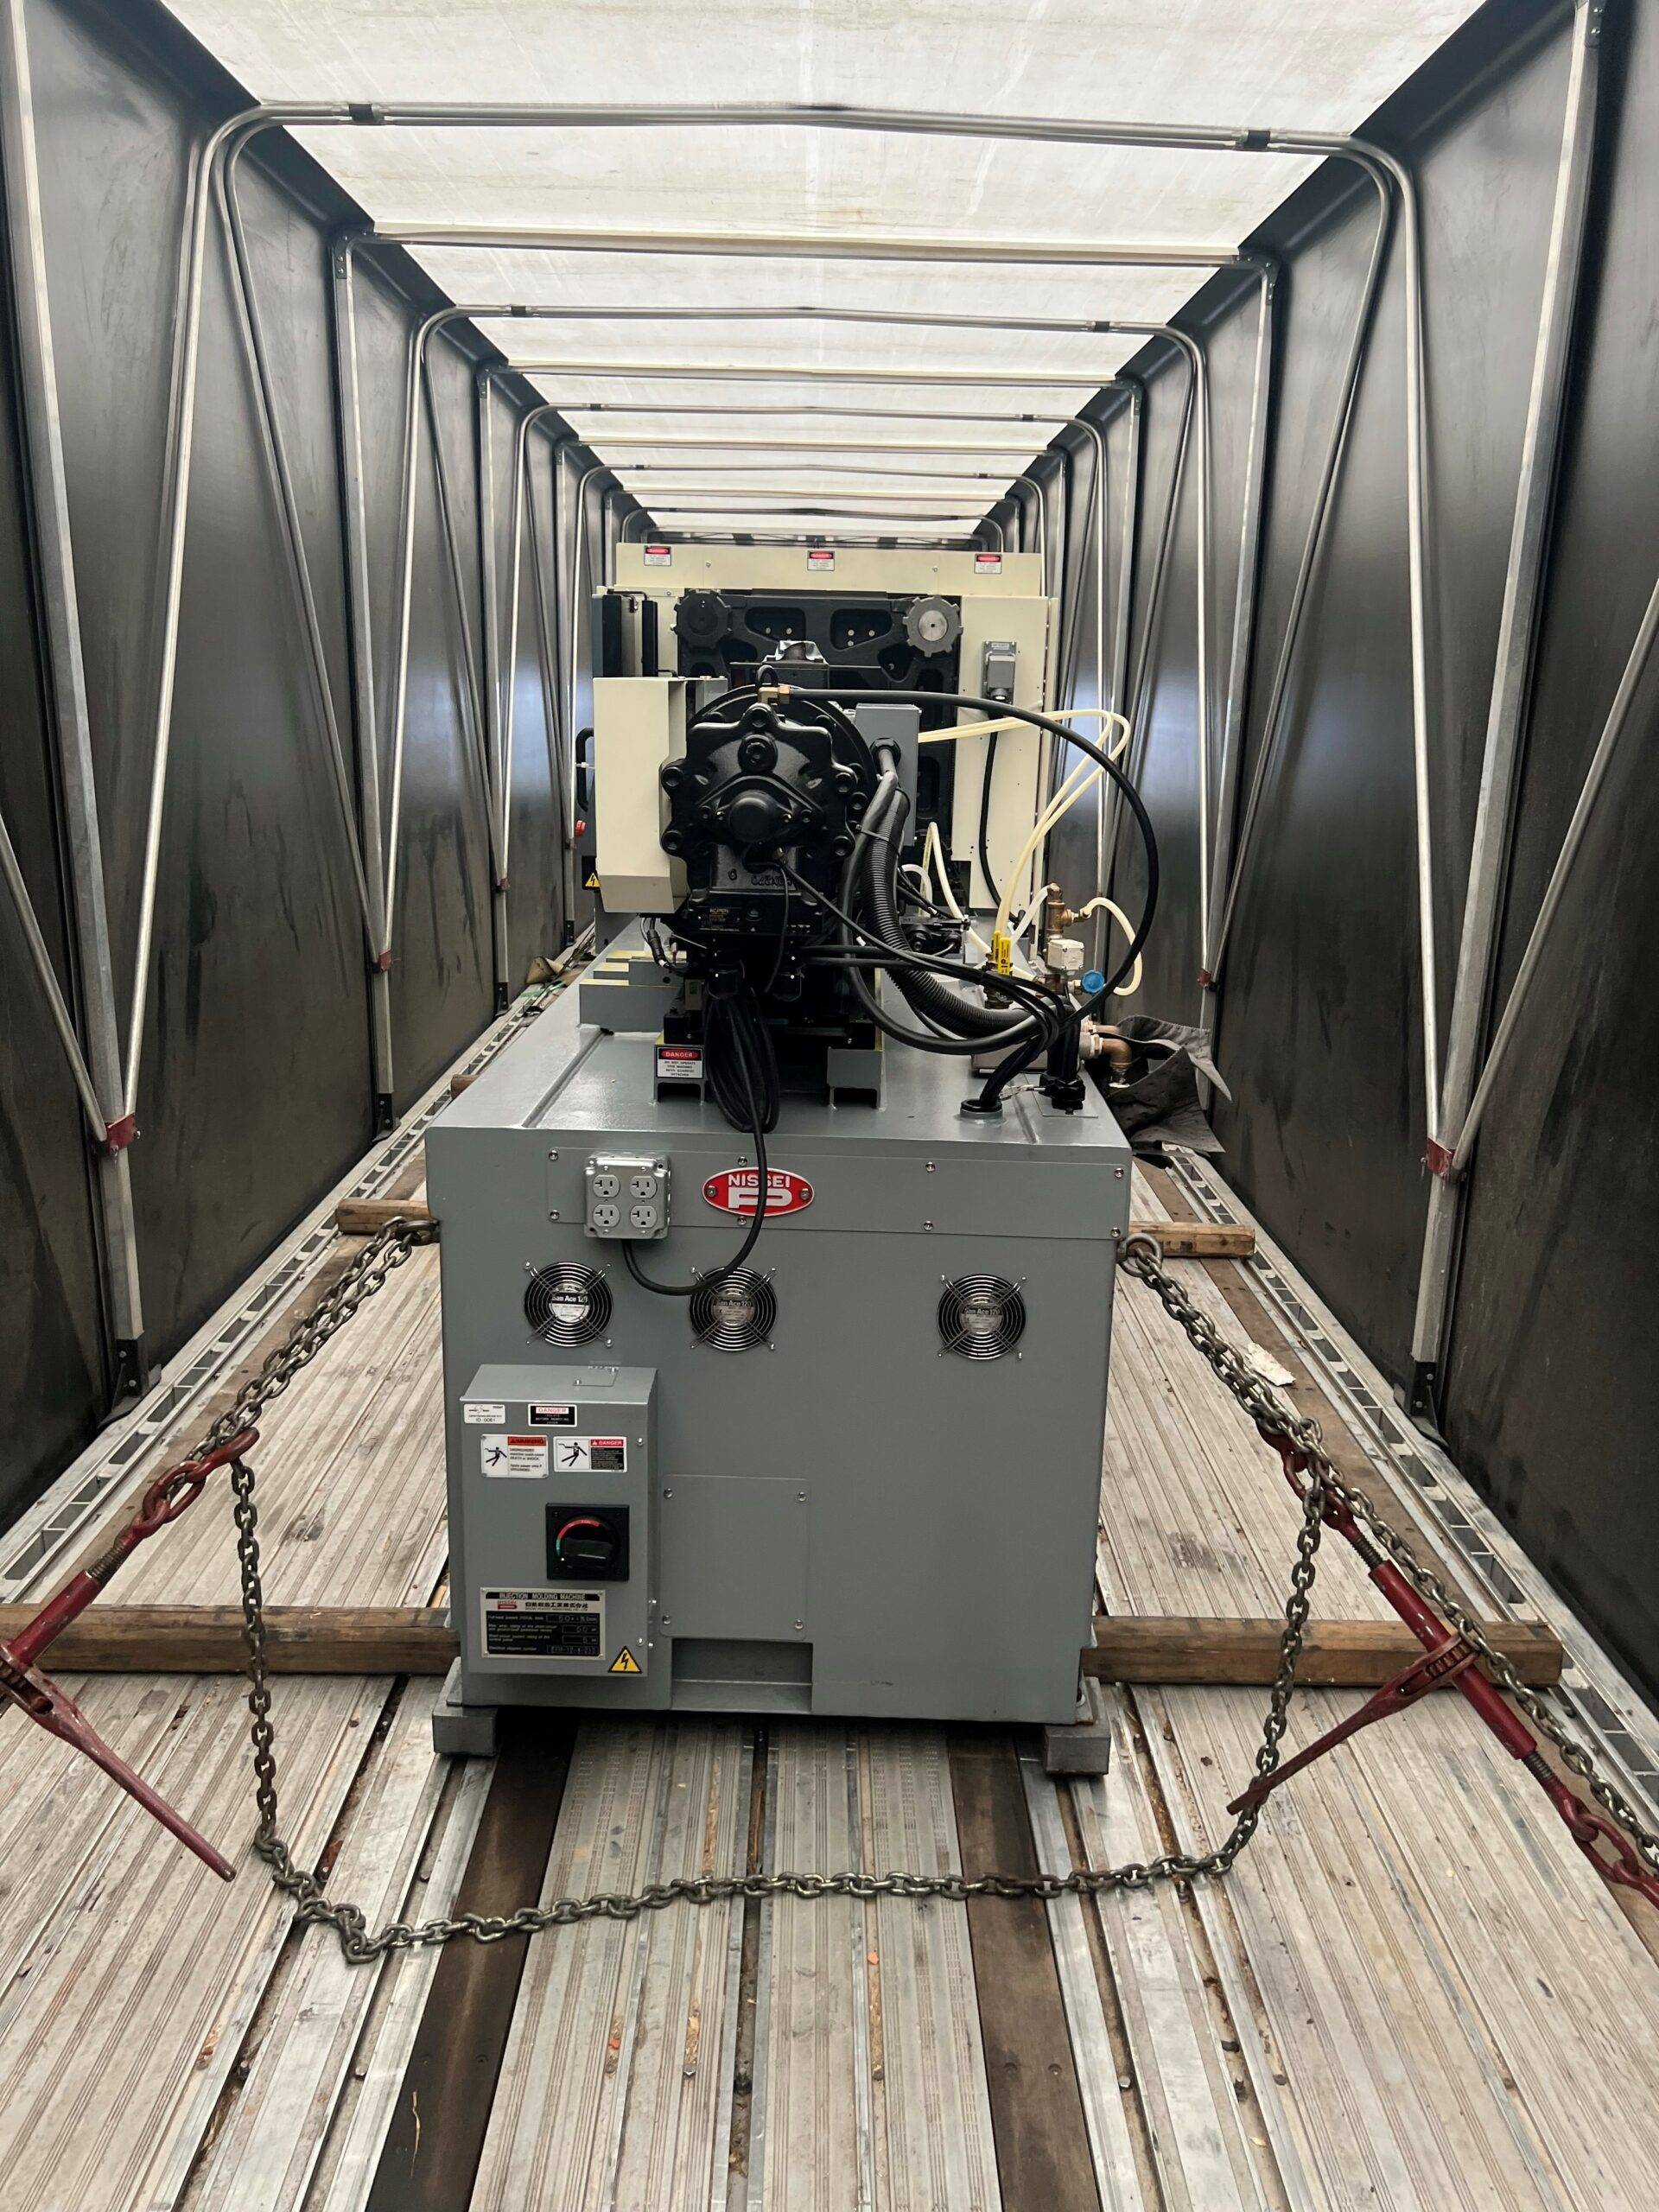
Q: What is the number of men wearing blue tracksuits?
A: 0